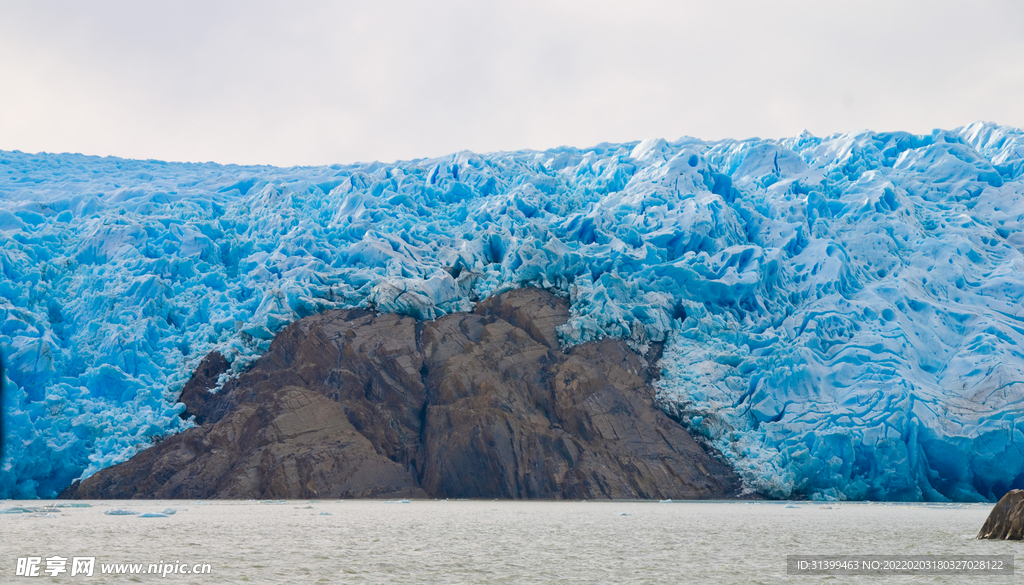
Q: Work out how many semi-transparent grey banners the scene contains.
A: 1